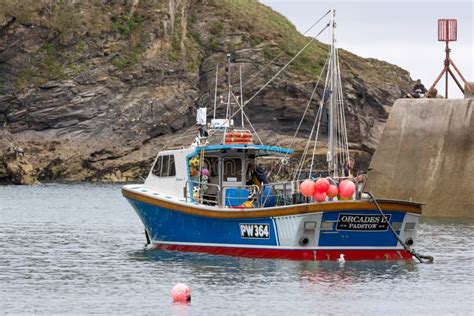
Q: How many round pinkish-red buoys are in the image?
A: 6